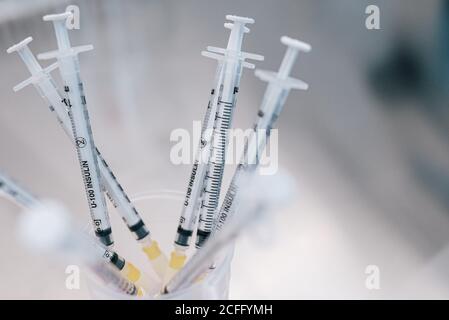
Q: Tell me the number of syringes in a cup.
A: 8